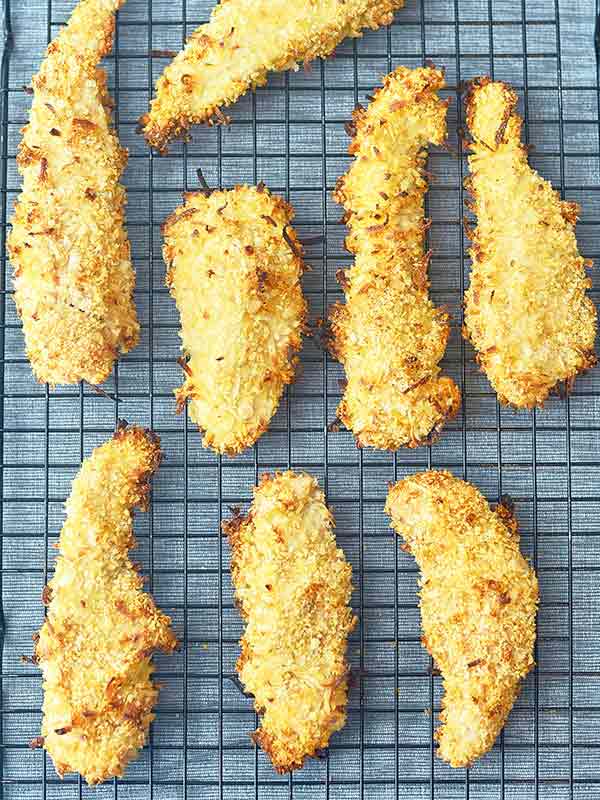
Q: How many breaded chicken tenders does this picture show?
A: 8